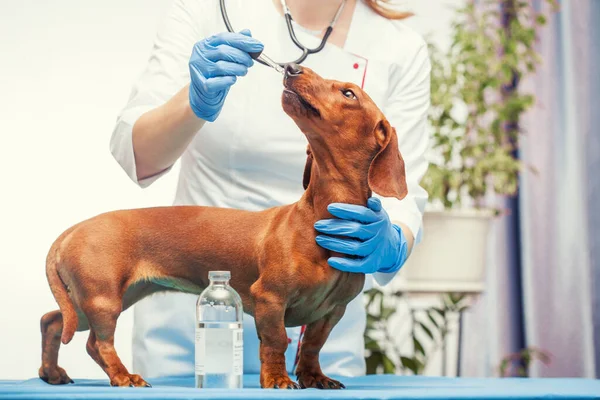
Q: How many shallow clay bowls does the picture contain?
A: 0